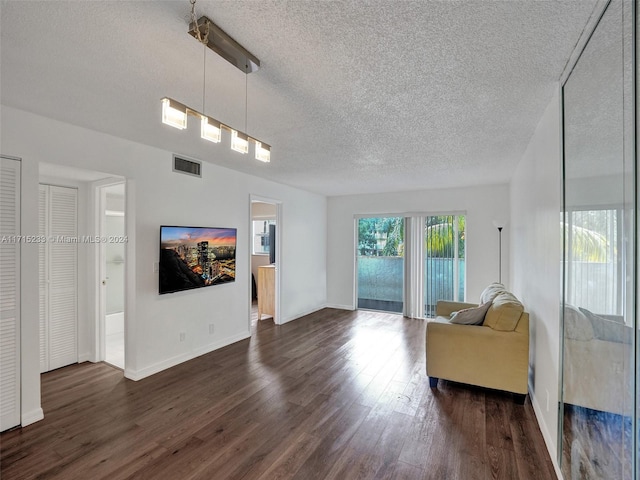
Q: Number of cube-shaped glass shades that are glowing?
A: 4